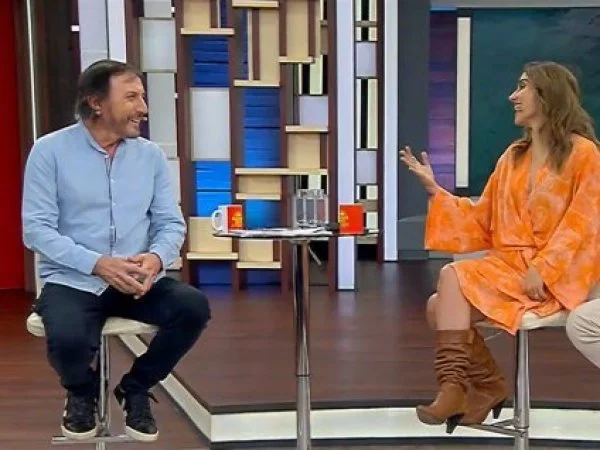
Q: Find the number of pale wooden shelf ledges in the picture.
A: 9